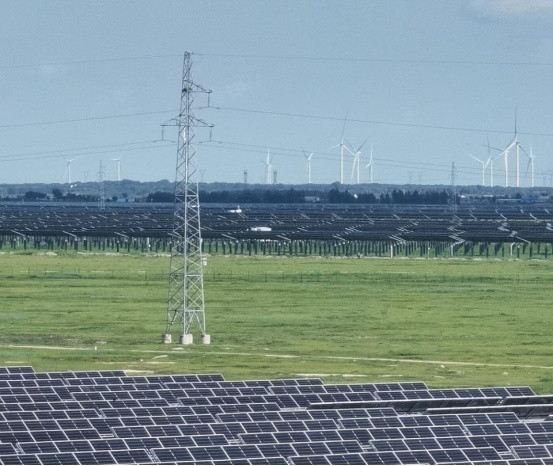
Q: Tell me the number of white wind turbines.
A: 12